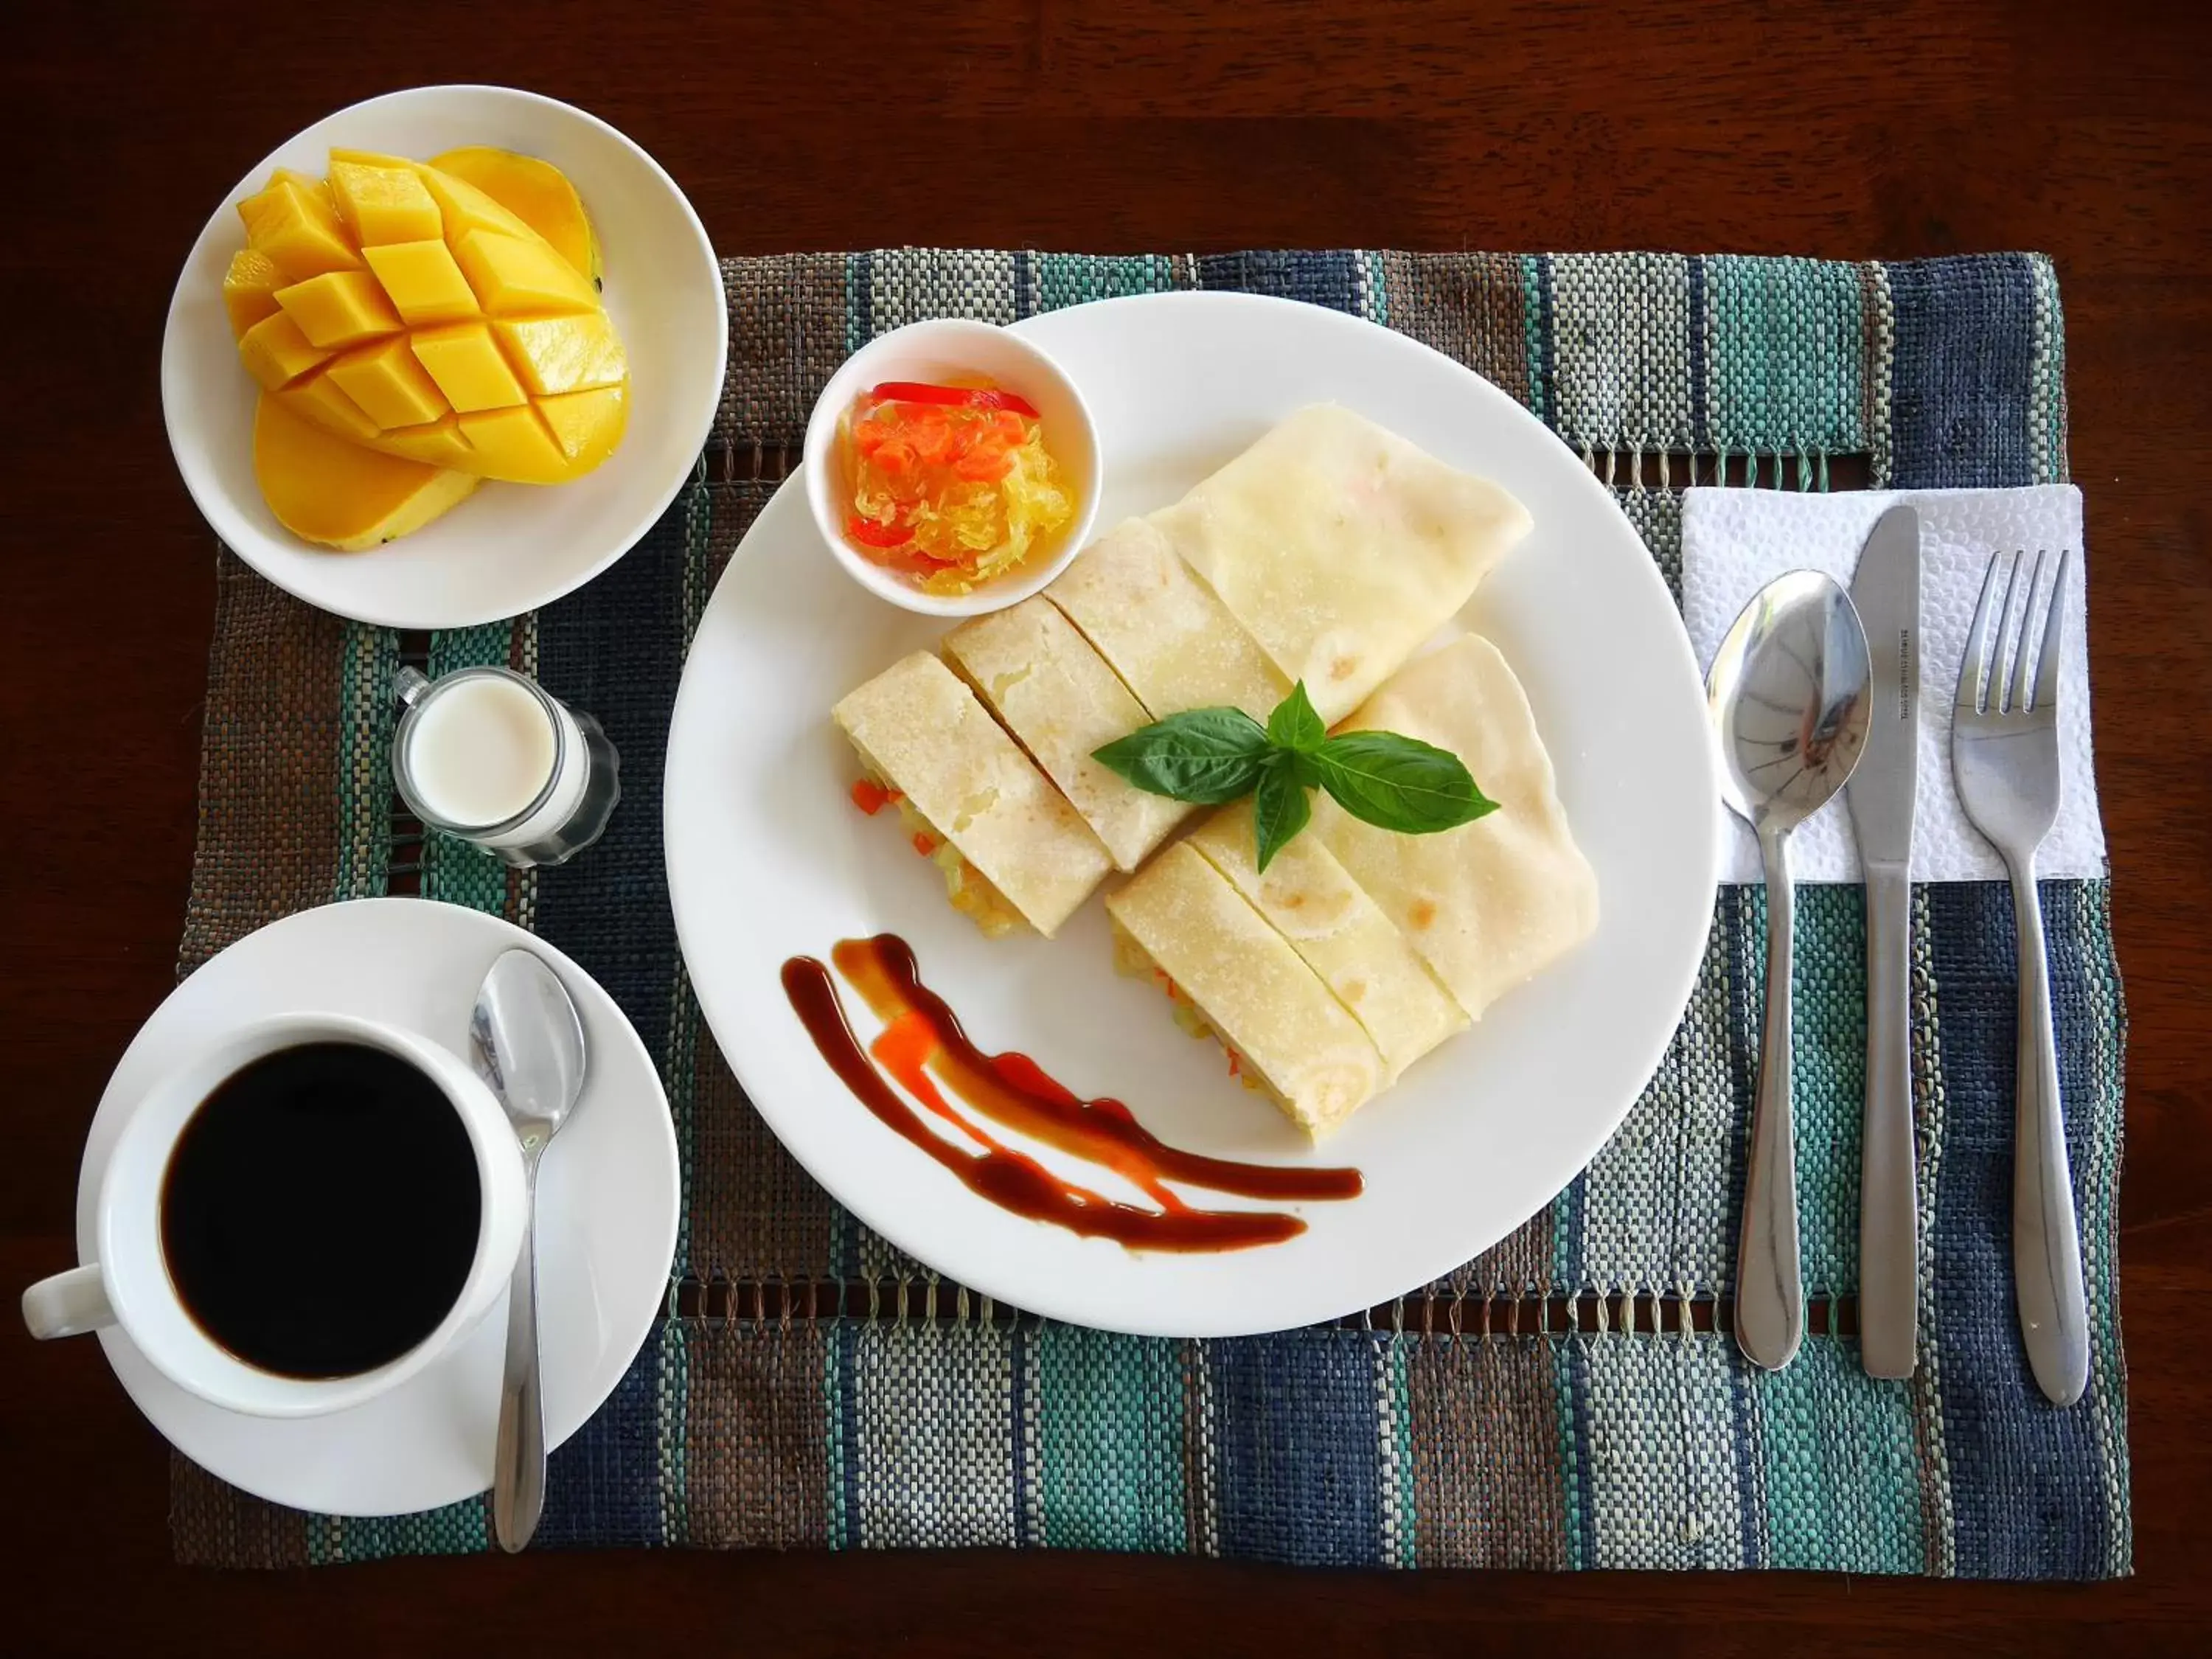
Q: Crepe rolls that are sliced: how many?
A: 2